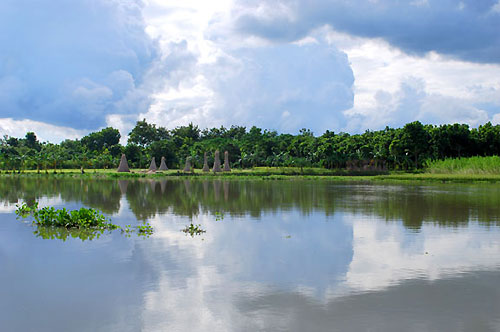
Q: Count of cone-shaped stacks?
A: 7